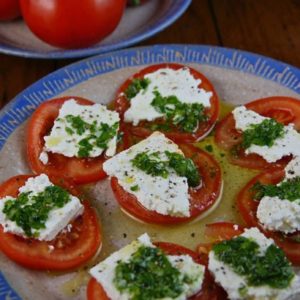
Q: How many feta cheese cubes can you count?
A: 8